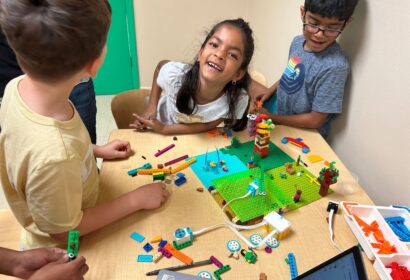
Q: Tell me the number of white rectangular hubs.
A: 1